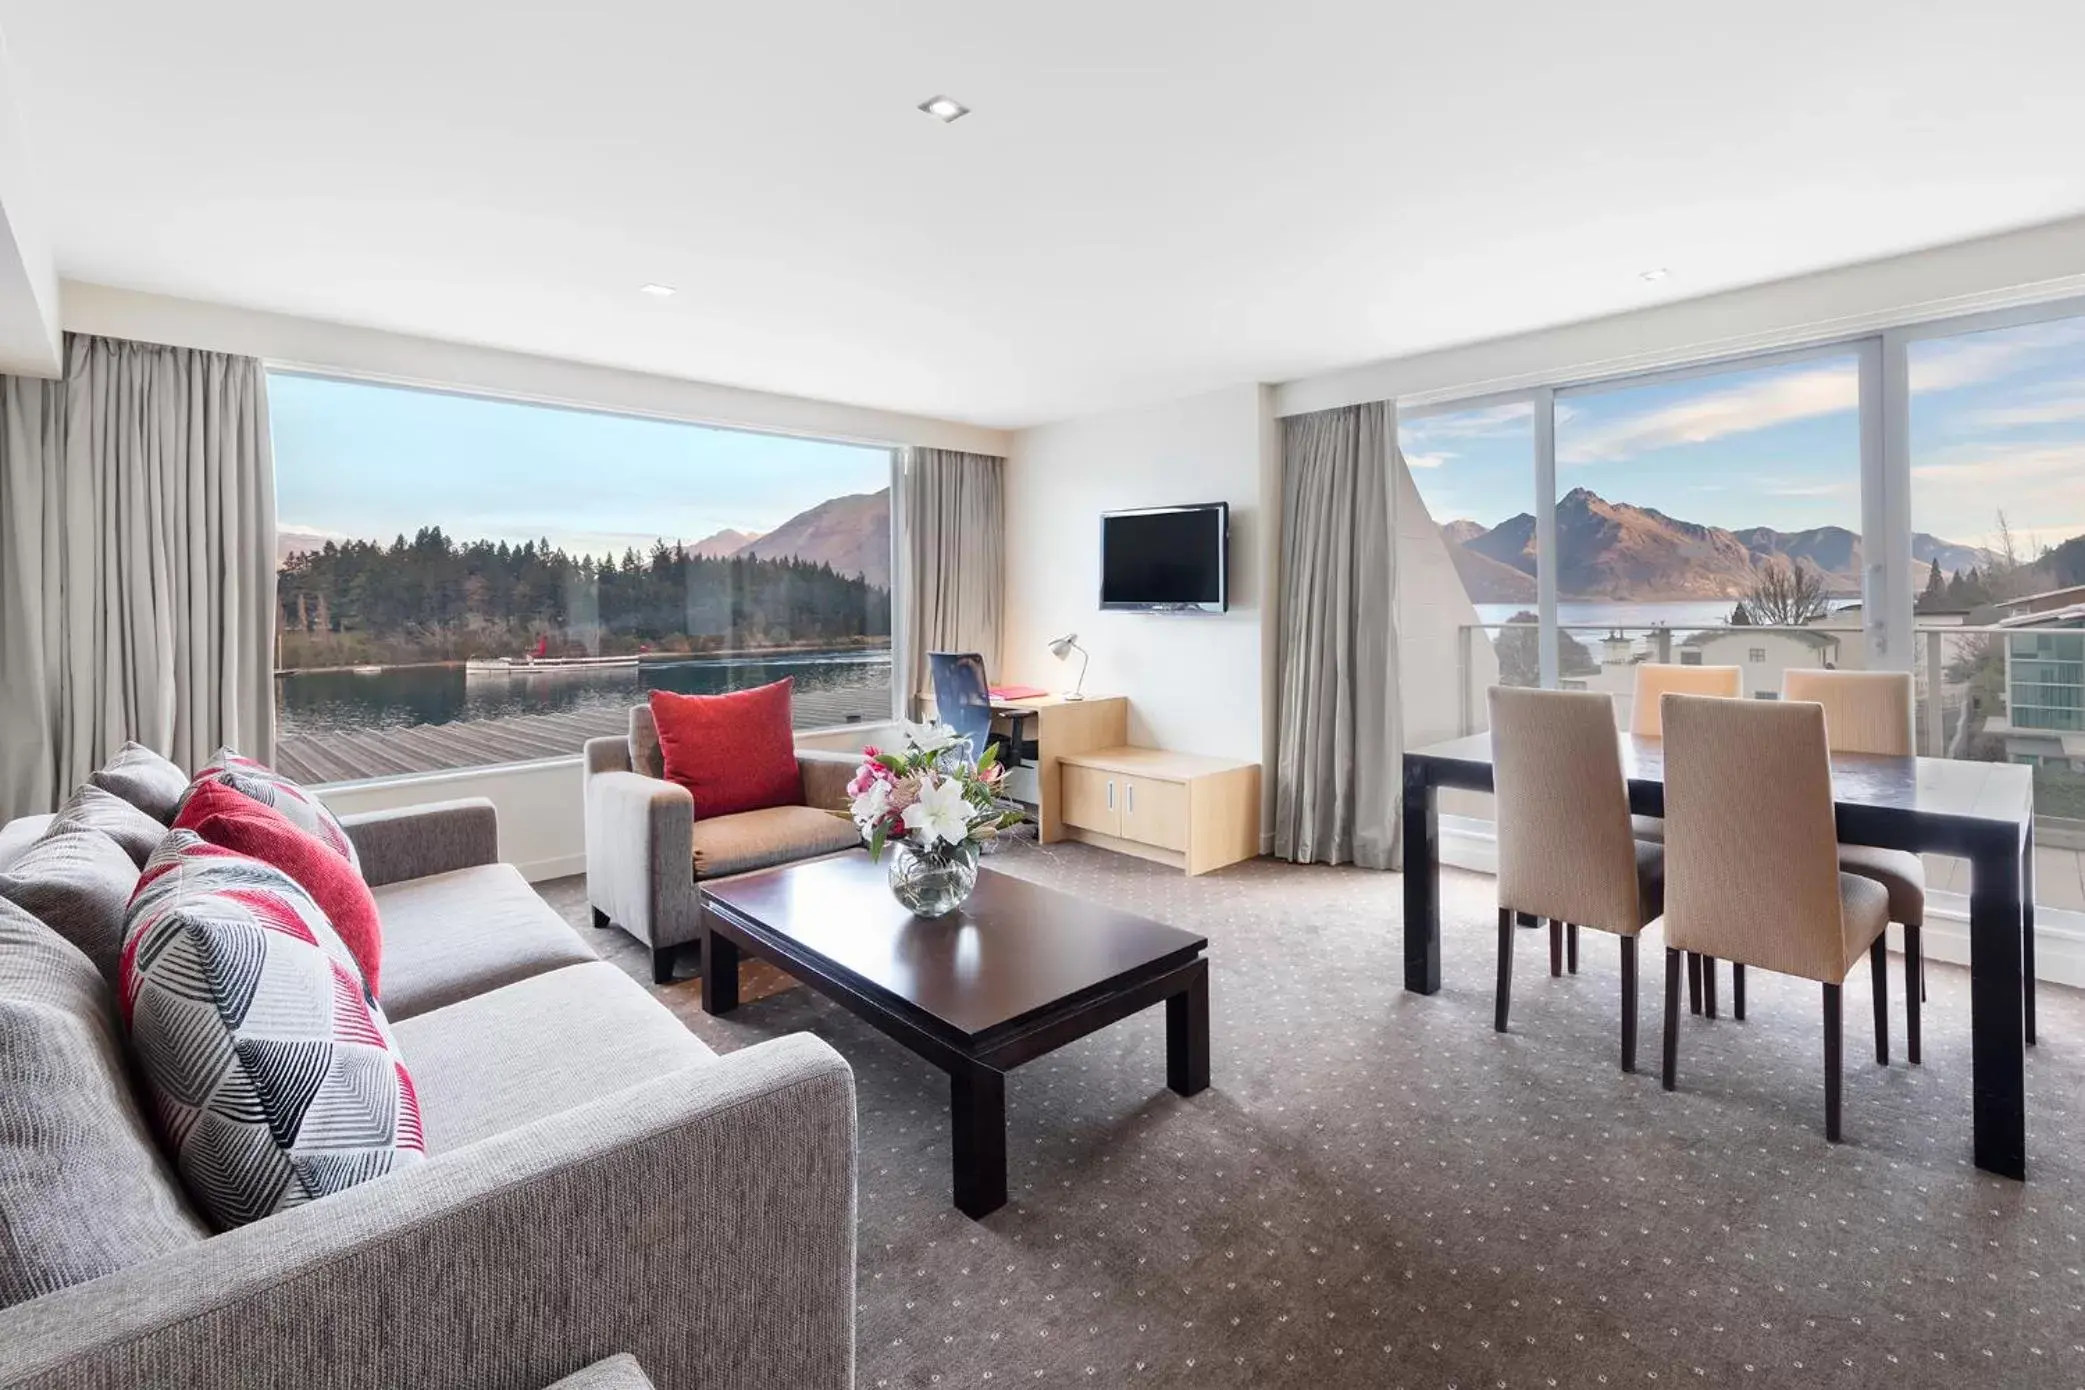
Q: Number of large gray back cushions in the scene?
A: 4